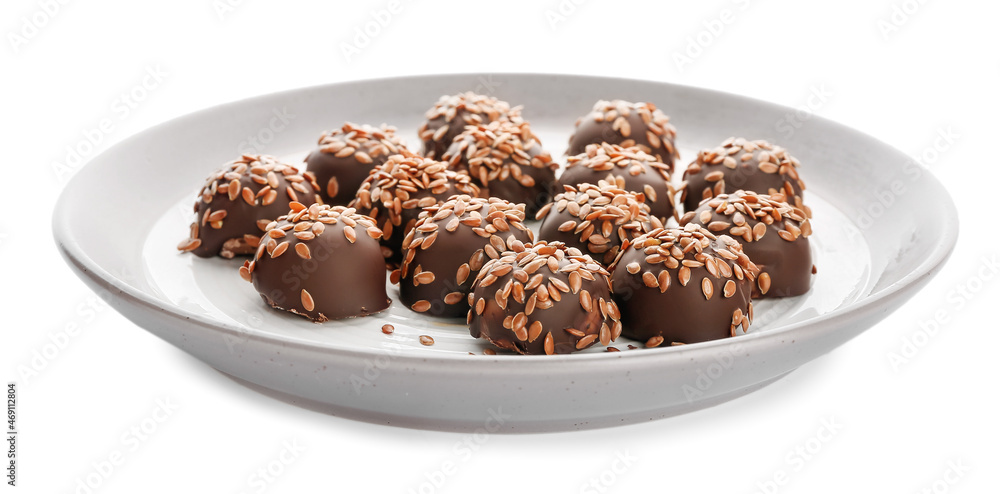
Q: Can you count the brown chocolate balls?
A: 14